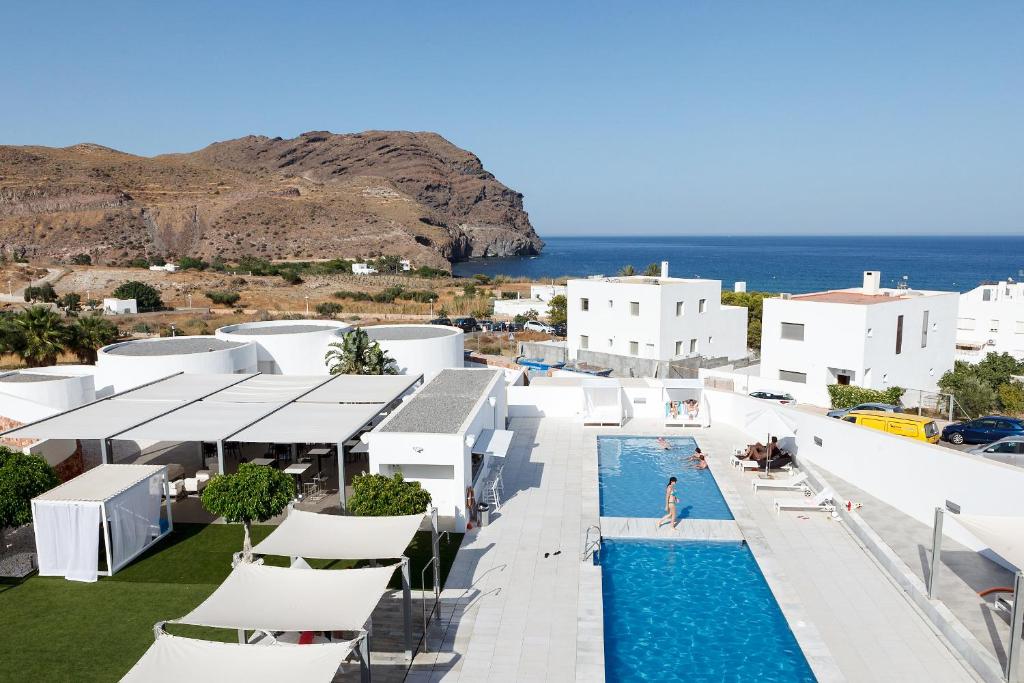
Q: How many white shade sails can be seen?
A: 4